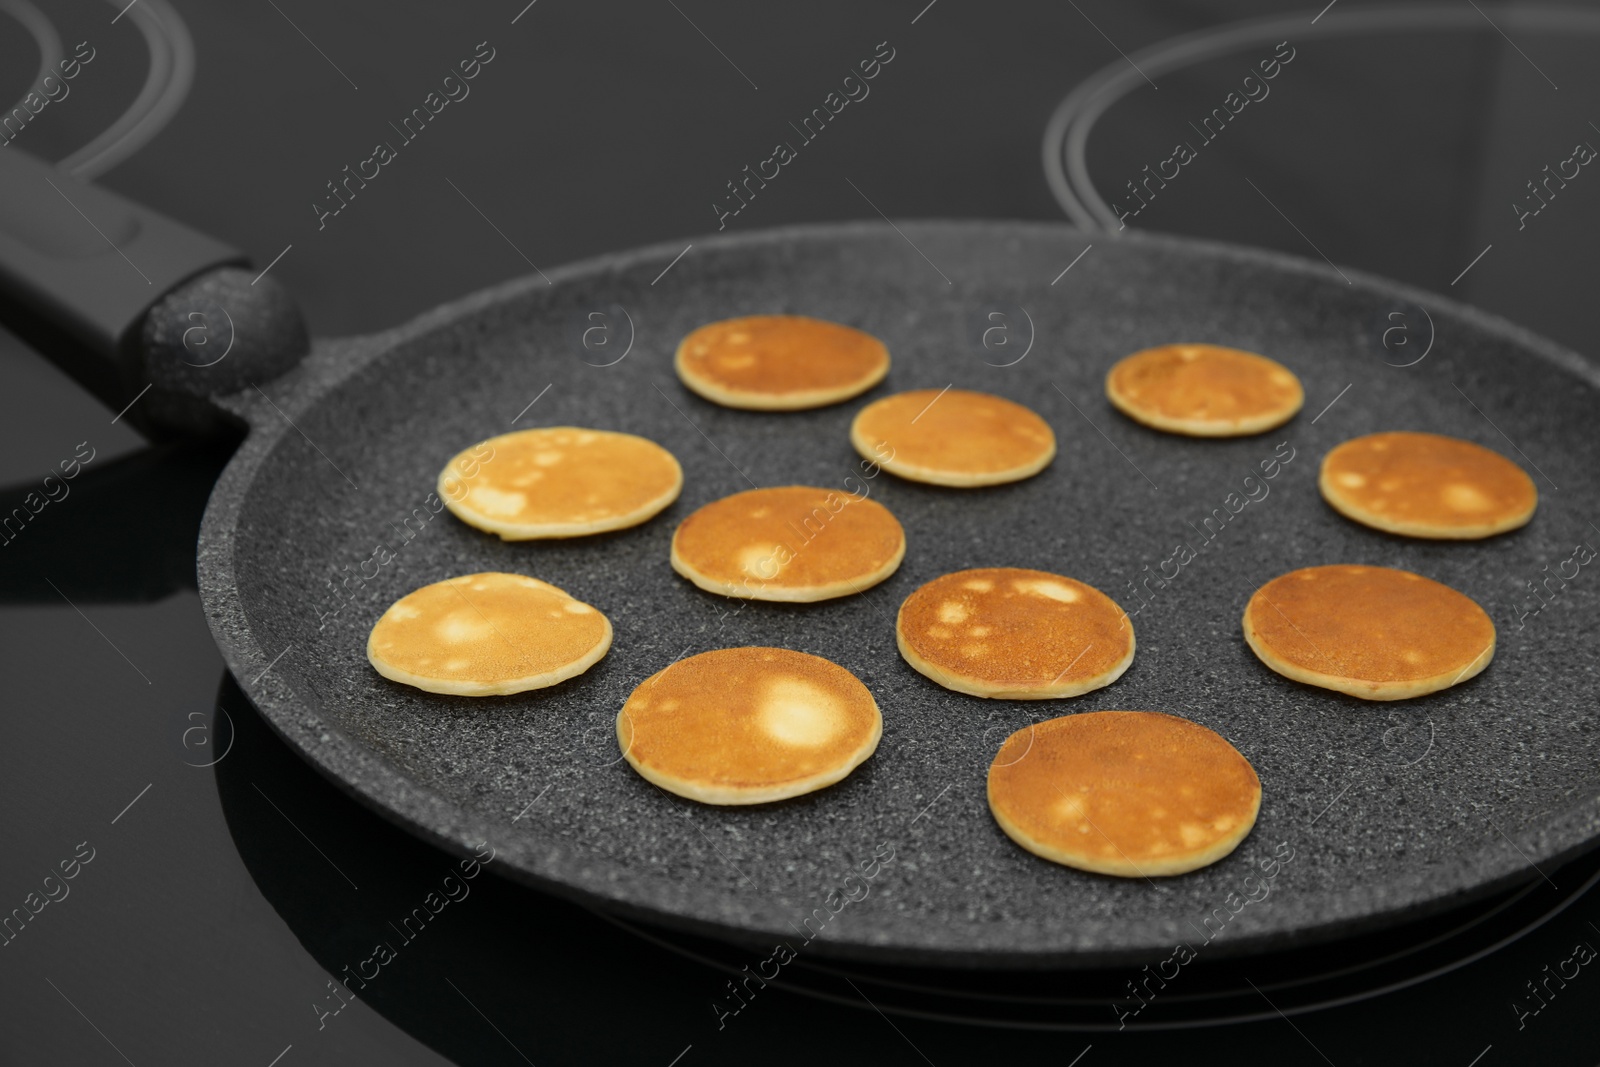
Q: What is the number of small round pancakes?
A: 11